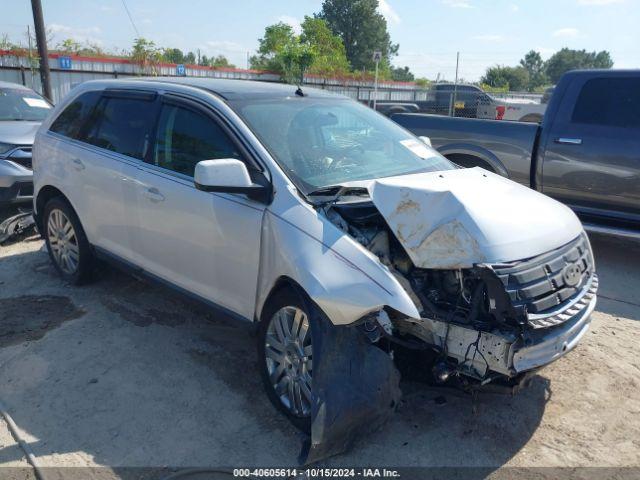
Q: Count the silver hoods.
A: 1